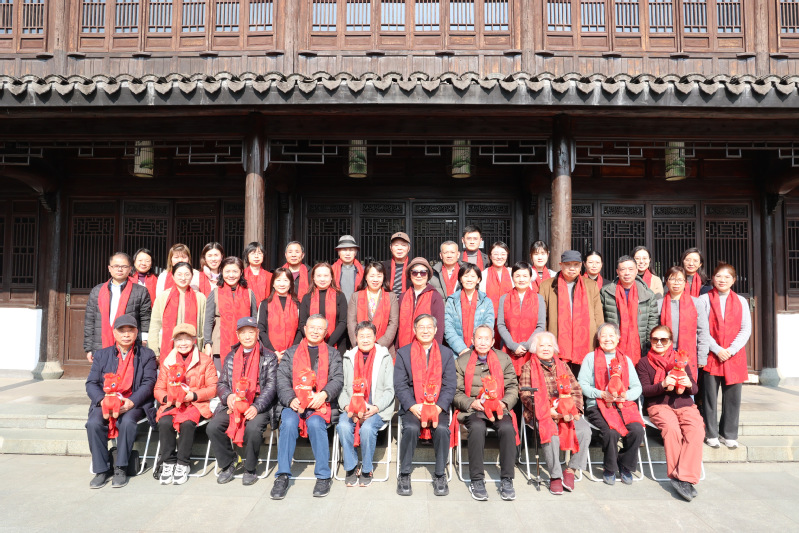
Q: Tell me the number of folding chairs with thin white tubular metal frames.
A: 10